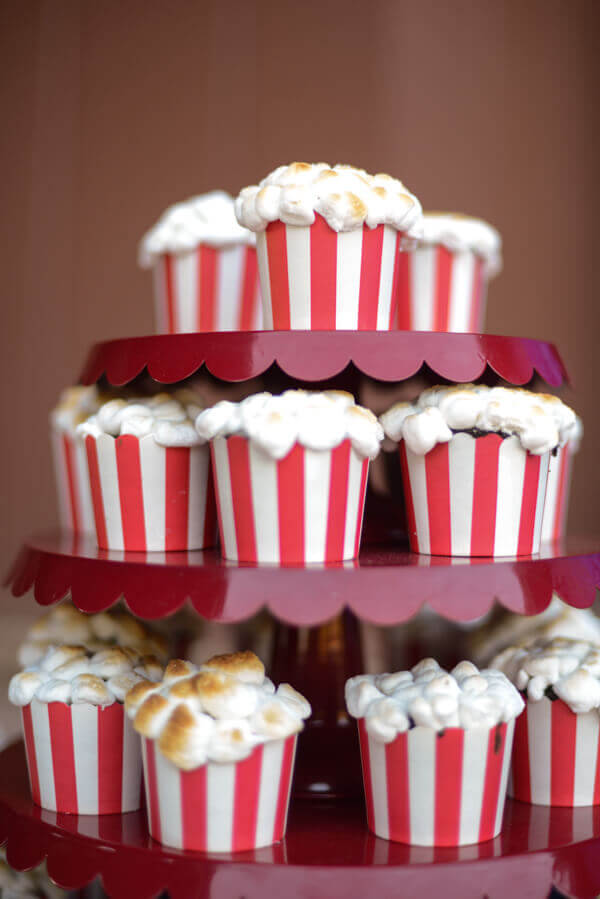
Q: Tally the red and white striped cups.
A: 12